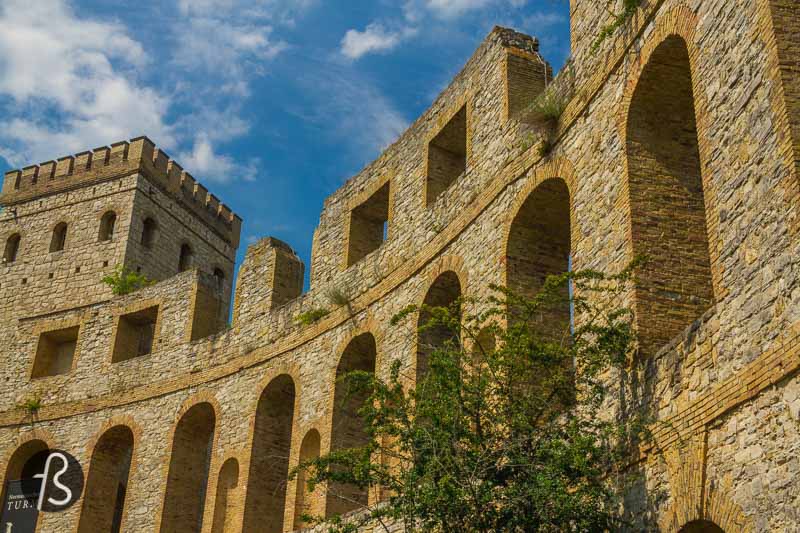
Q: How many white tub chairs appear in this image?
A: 0